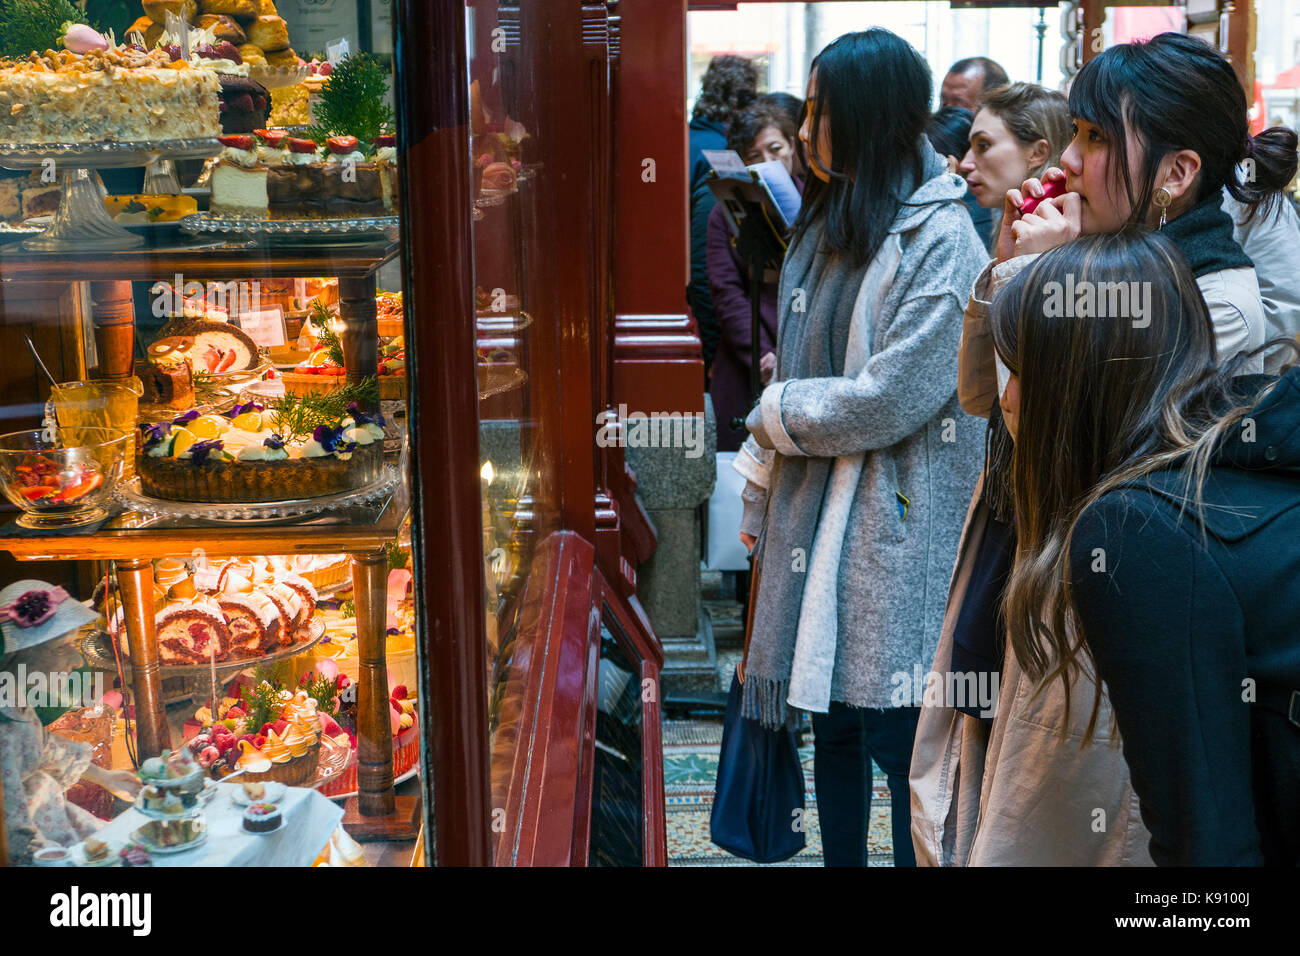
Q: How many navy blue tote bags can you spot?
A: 1